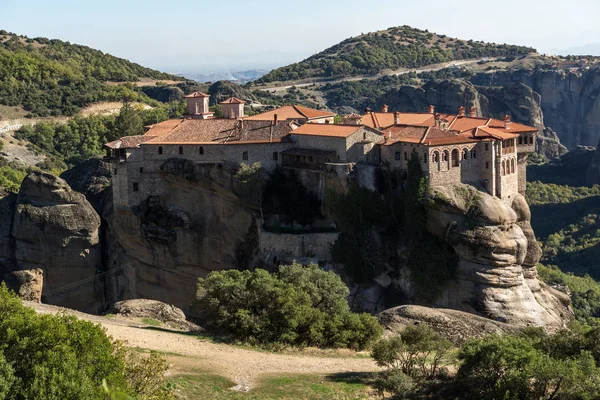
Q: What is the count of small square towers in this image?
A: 2